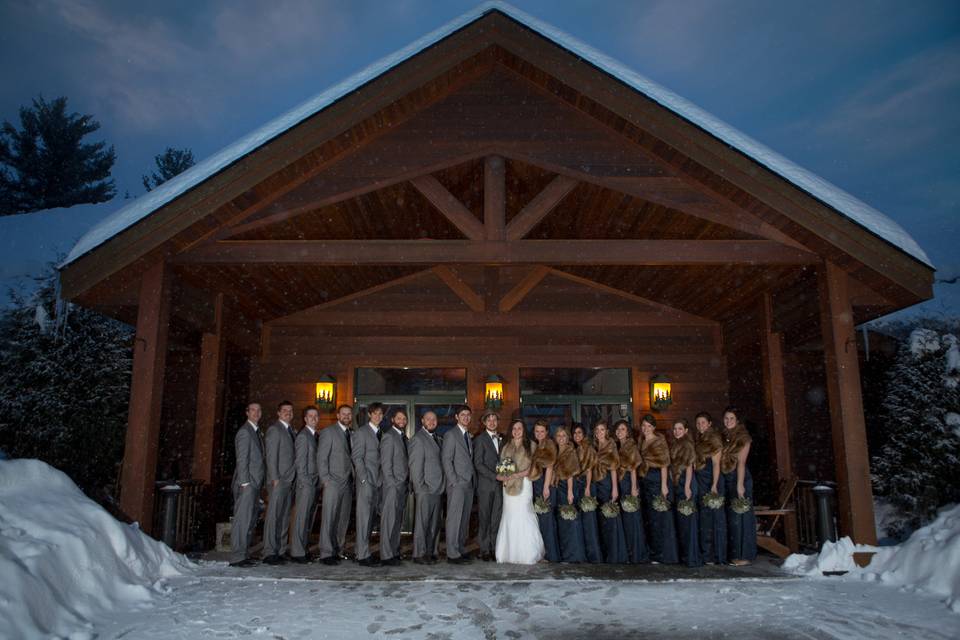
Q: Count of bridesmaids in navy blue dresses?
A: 9